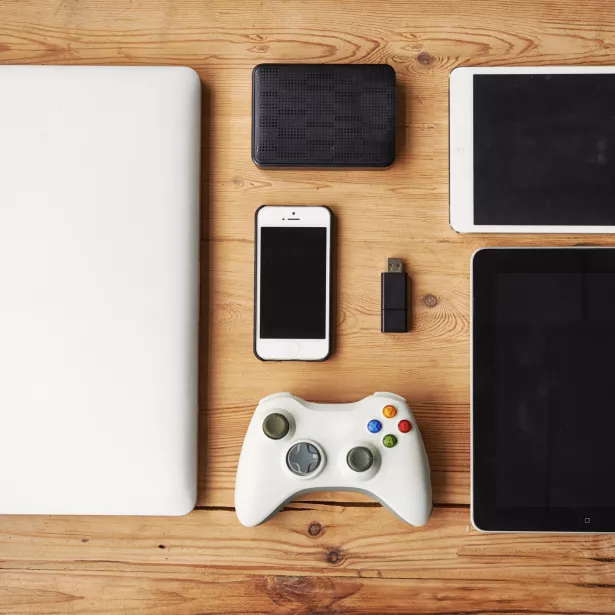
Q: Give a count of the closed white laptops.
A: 1